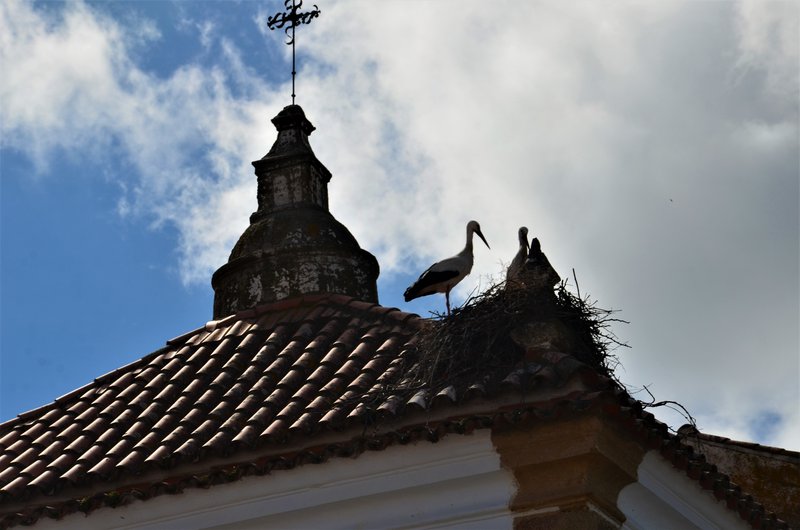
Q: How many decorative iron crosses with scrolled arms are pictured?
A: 1